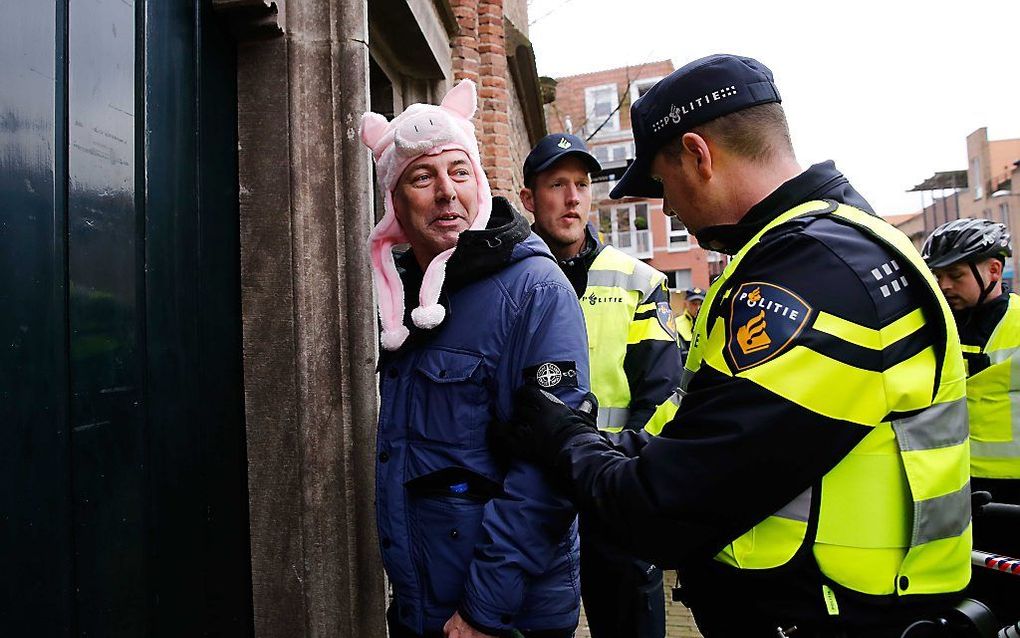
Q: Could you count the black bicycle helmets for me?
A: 1